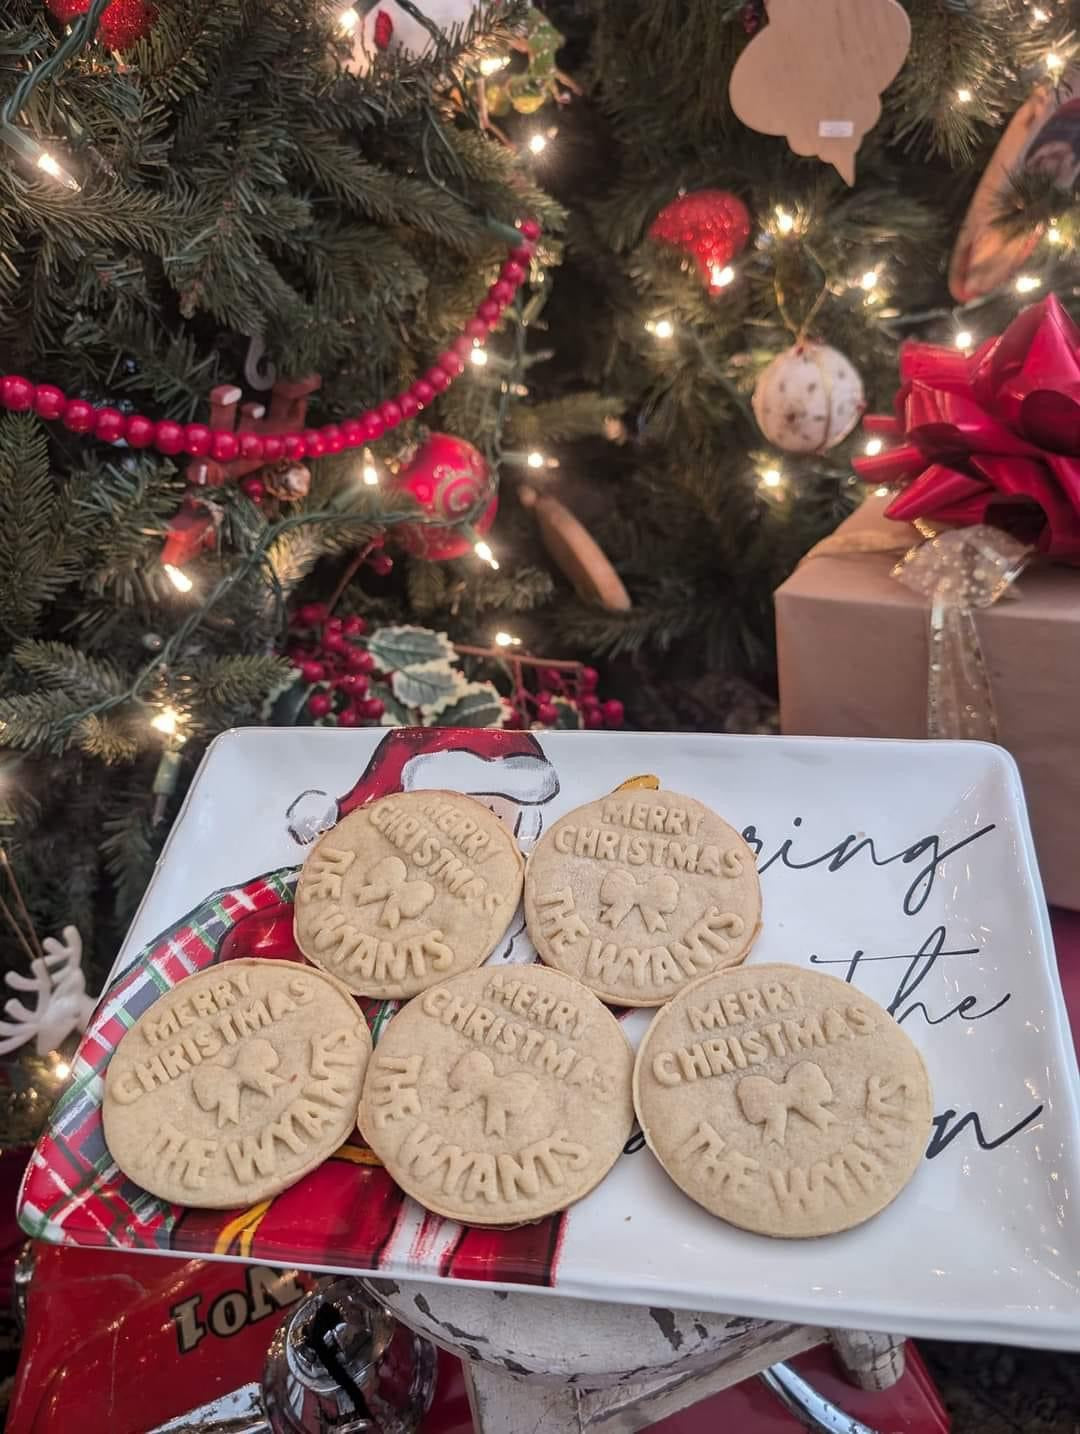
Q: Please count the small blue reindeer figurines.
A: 0